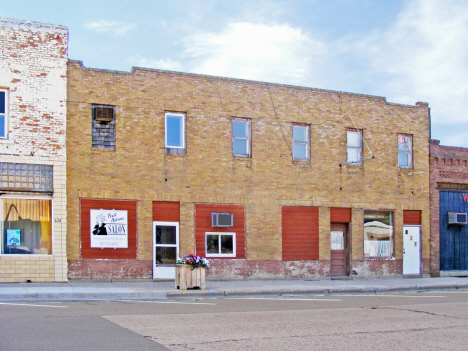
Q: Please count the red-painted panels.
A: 6